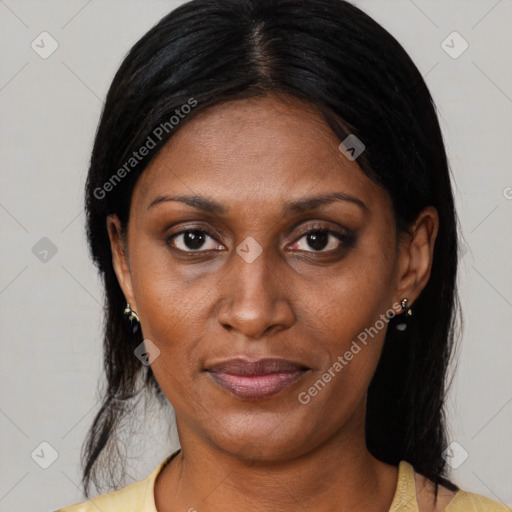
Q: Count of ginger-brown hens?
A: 0